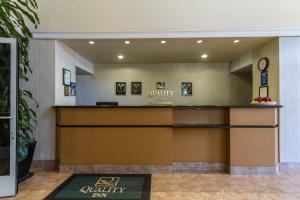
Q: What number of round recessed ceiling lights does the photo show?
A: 7